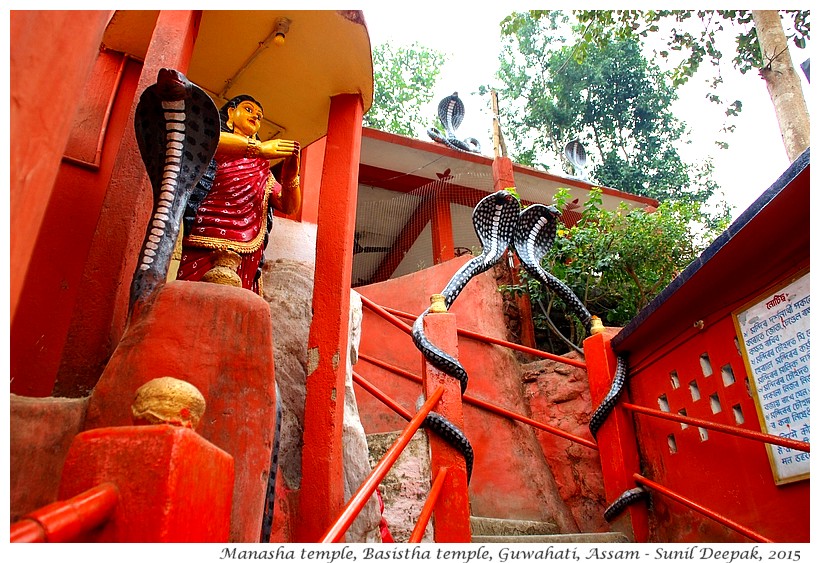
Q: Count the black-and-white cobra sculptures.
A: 5